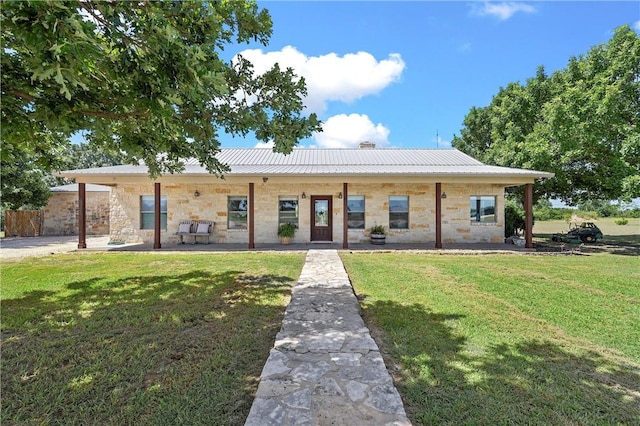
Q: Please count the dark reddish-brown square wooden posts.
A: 6